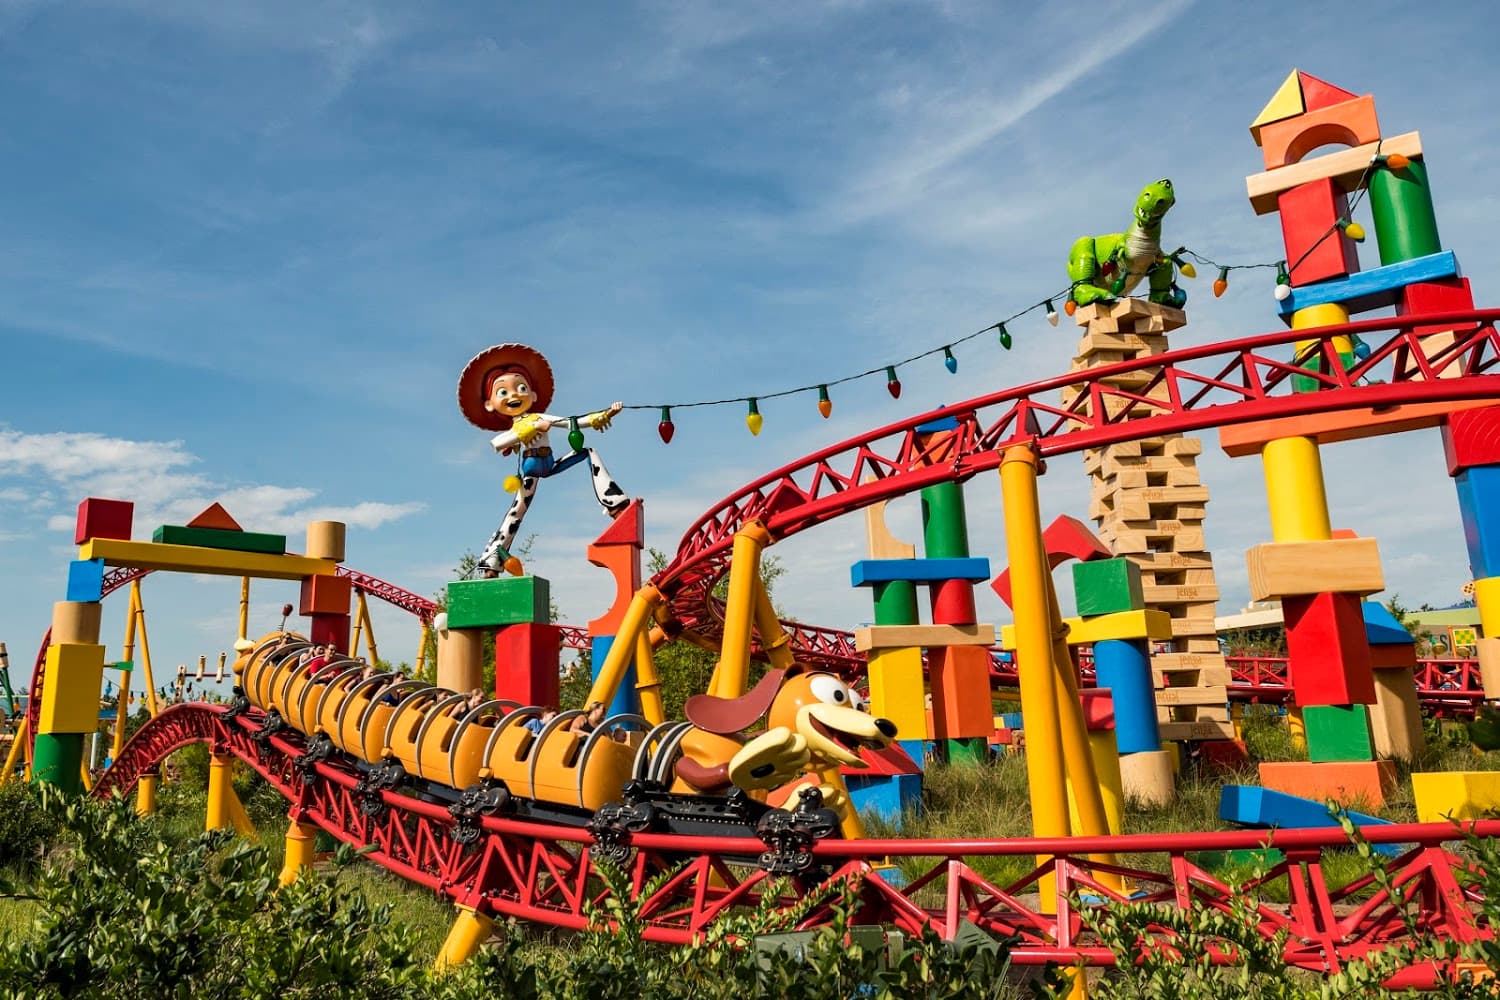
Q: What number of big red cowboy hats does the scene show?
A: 1